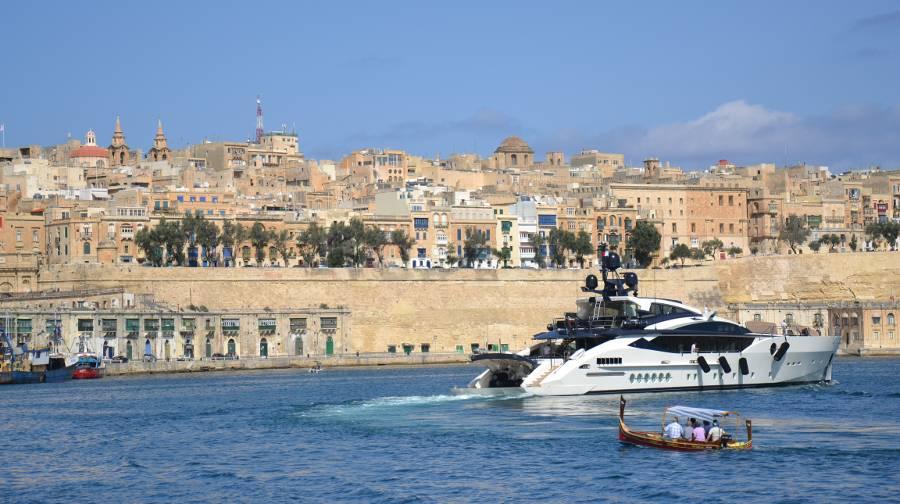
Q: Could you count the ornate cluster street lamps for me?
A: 0